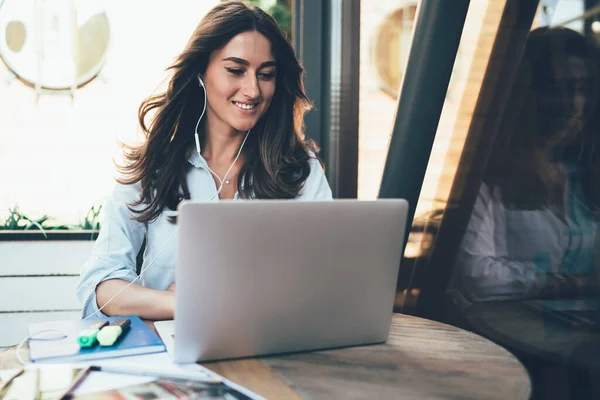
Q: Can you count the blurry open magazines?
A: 1